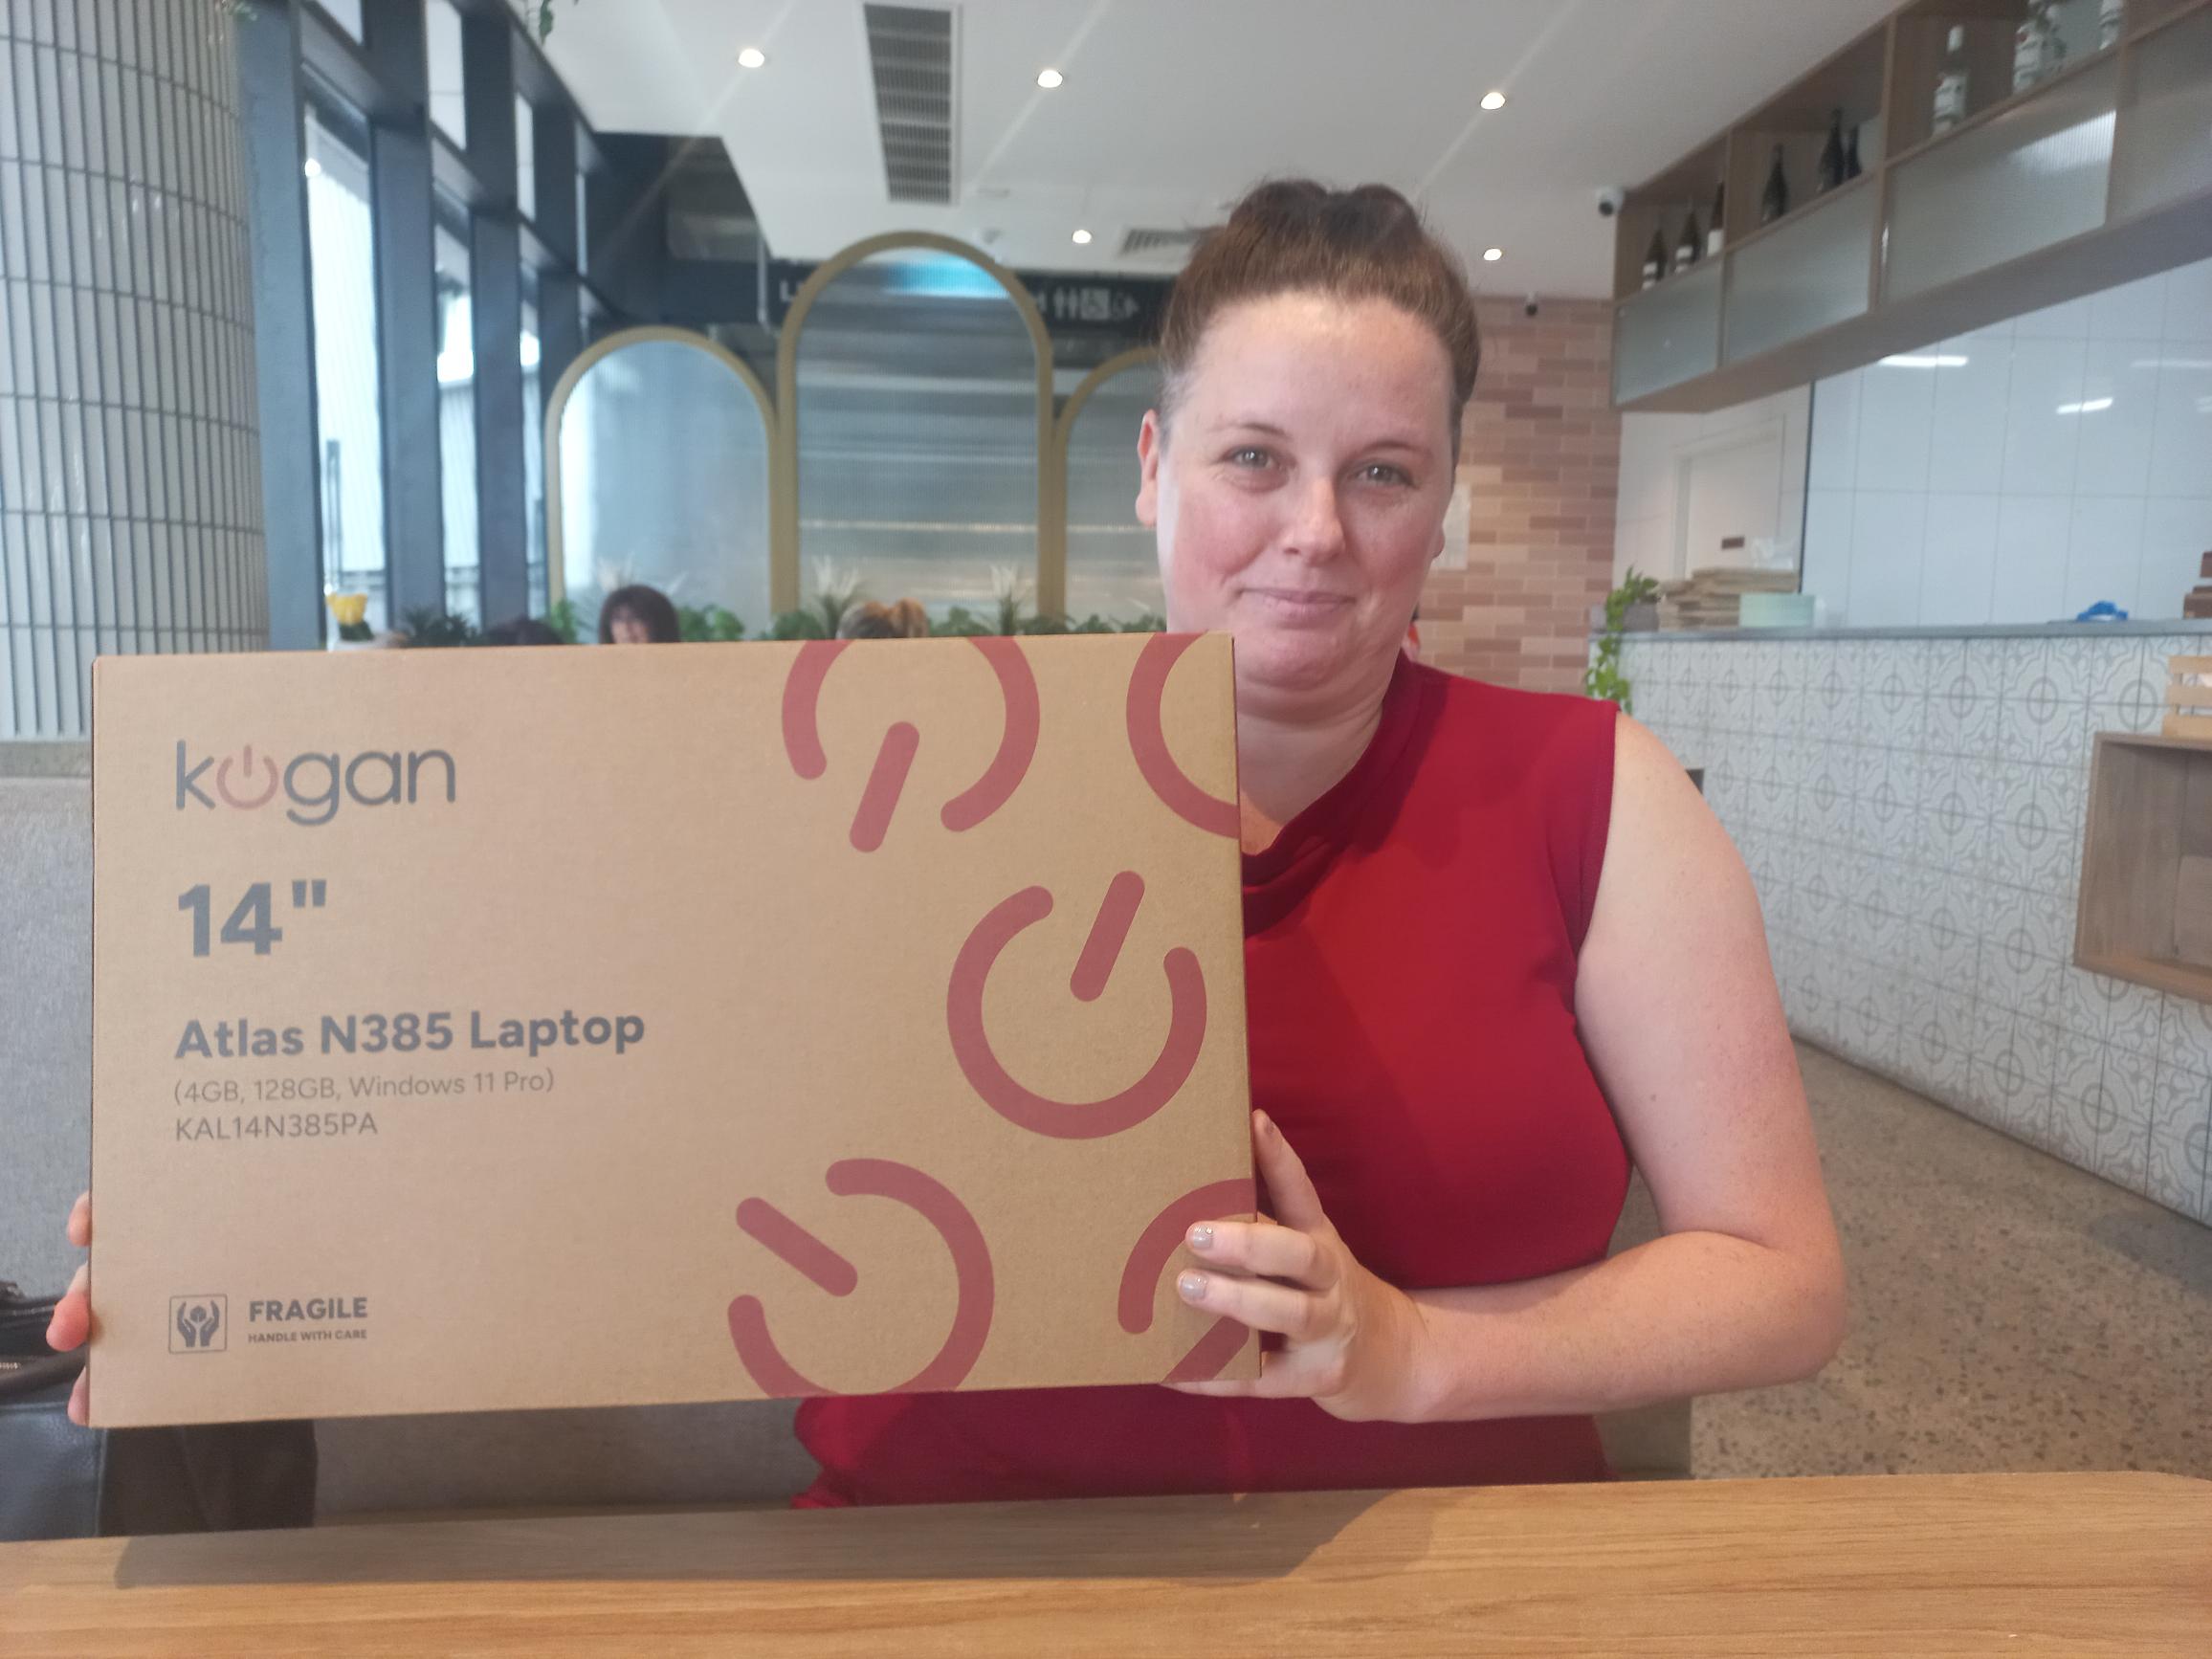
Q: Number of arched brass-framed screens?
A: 3